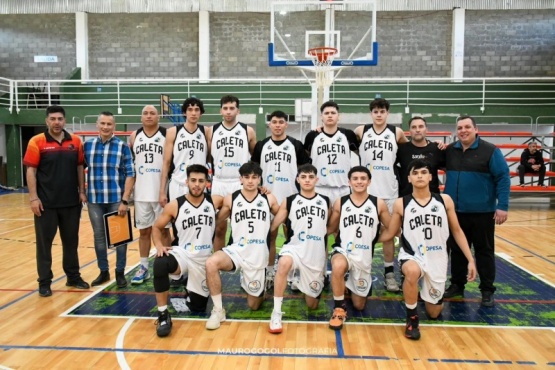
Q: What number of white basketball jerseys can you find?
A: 11